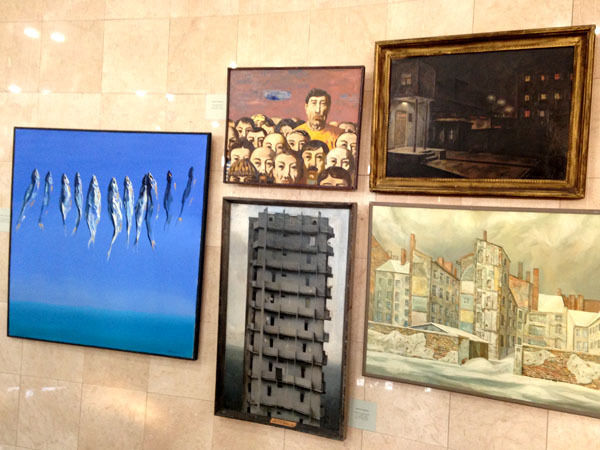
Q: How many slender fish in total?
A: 11